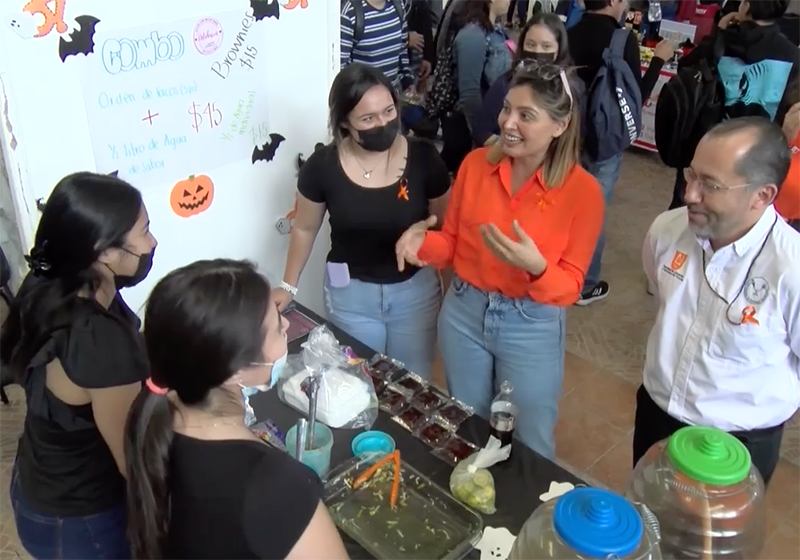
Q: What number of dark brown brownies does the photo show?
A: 9